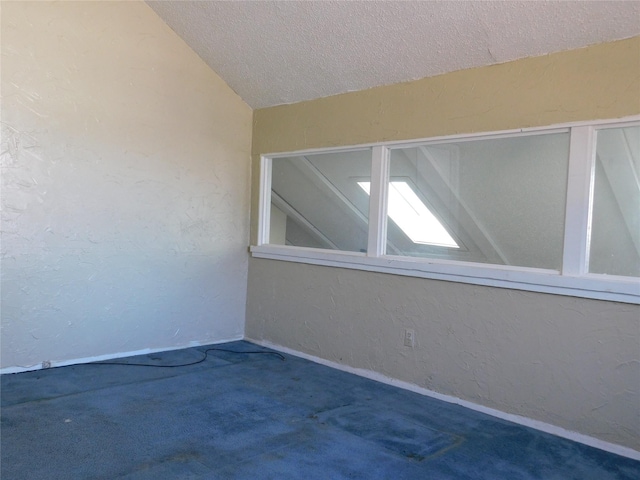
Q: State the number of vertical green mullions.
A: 0